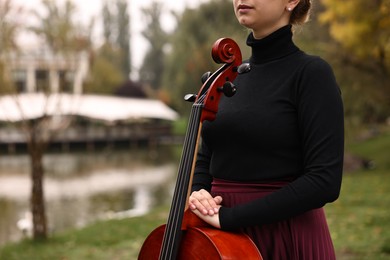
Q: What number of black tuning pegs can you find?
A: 4